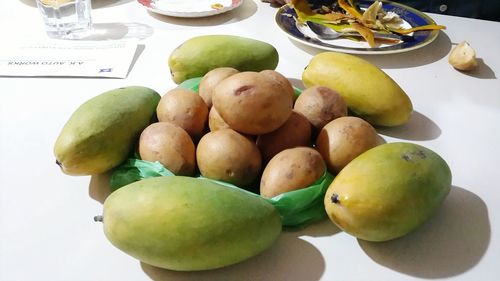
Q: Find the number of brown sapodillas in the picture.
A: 11